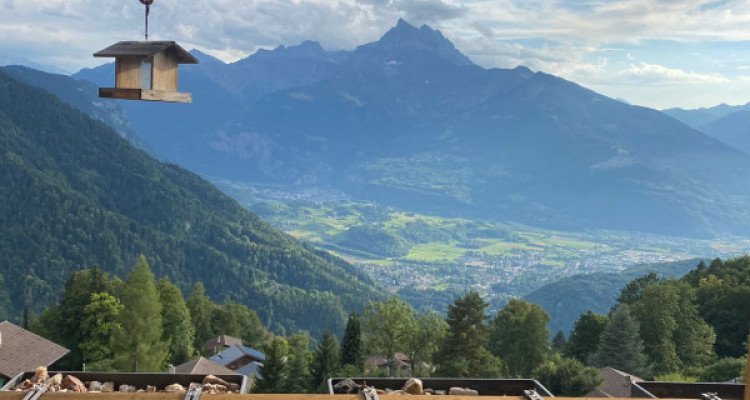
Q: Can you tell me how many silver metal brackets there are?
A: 5